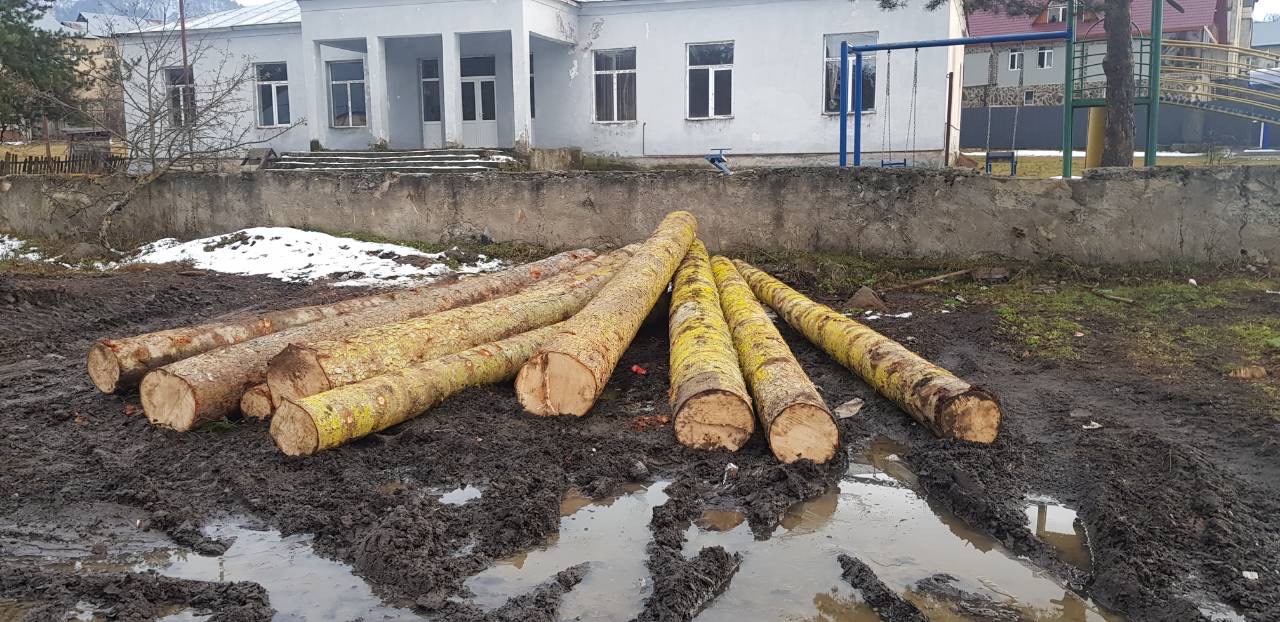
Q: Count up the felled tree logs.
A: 9